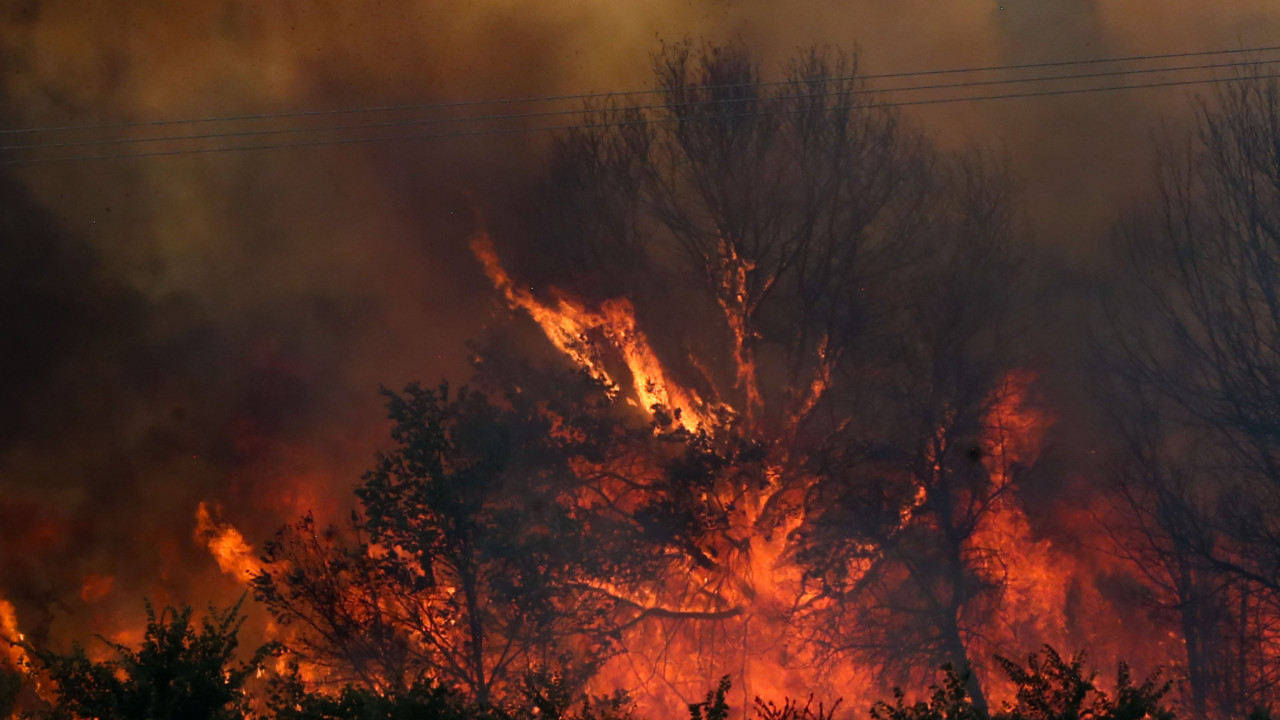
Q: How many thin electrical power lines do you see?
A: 3